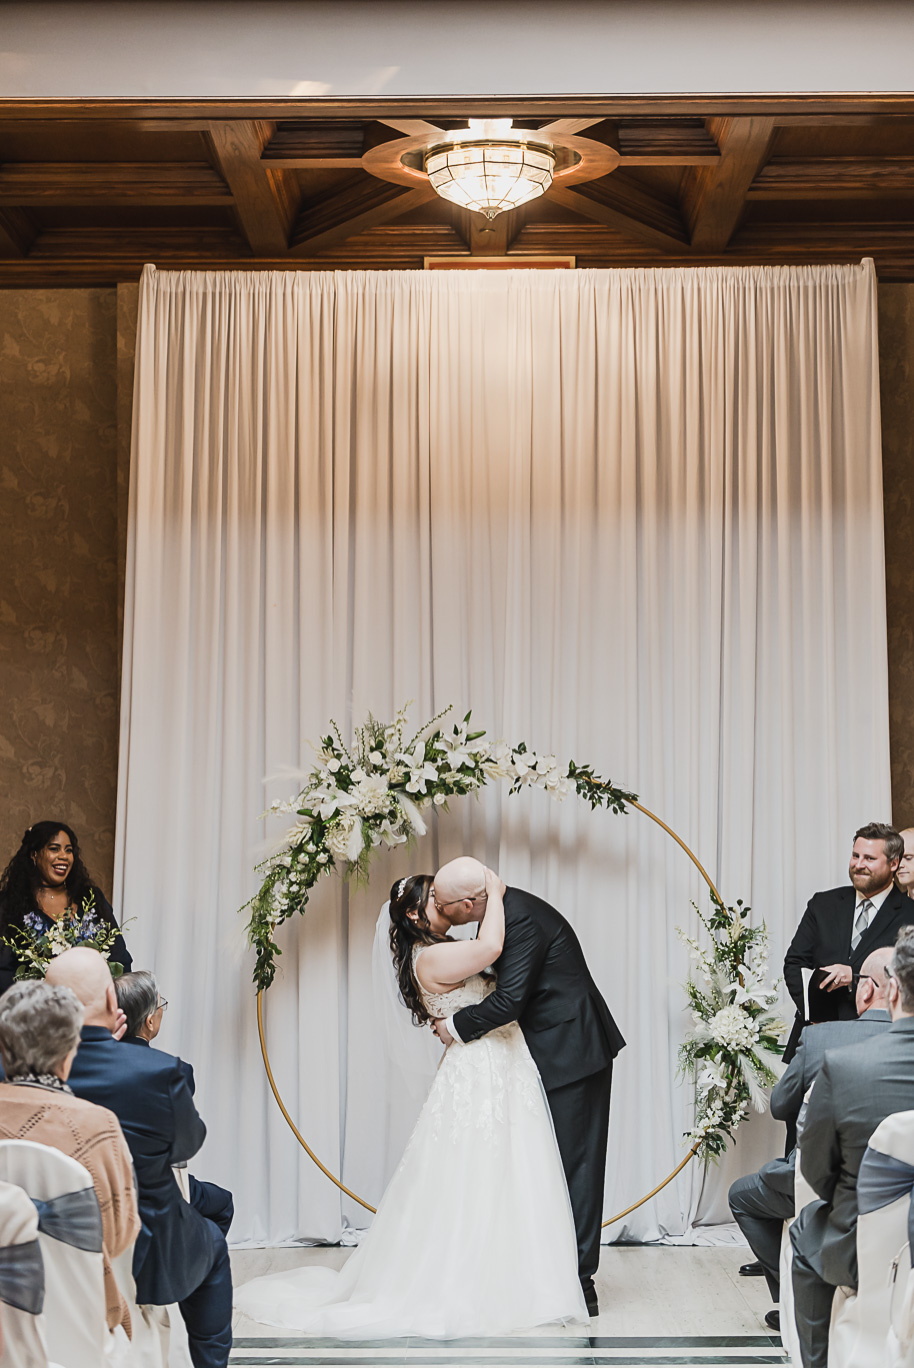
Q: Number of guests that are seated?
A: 5